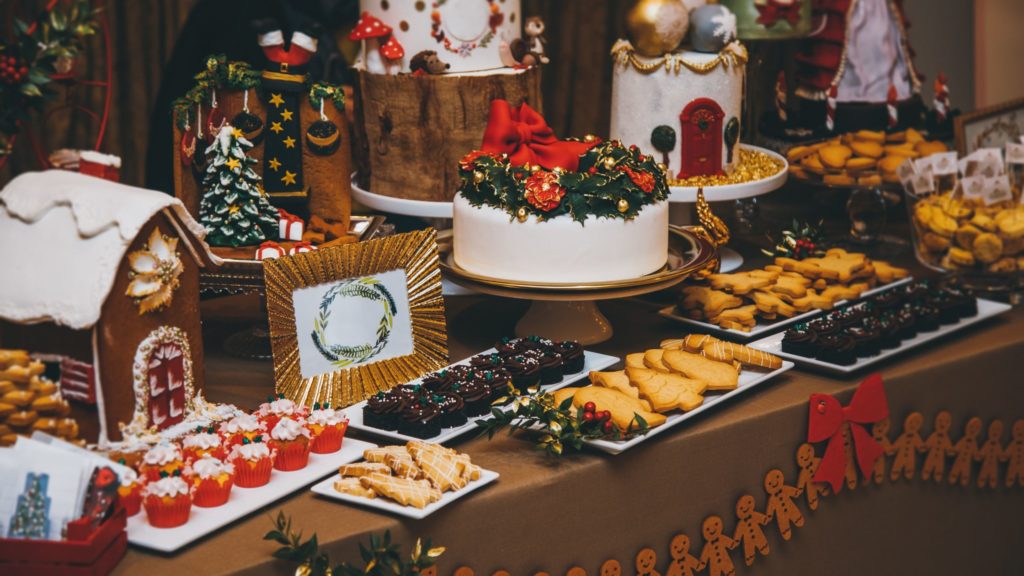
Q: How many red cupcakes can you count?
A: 10